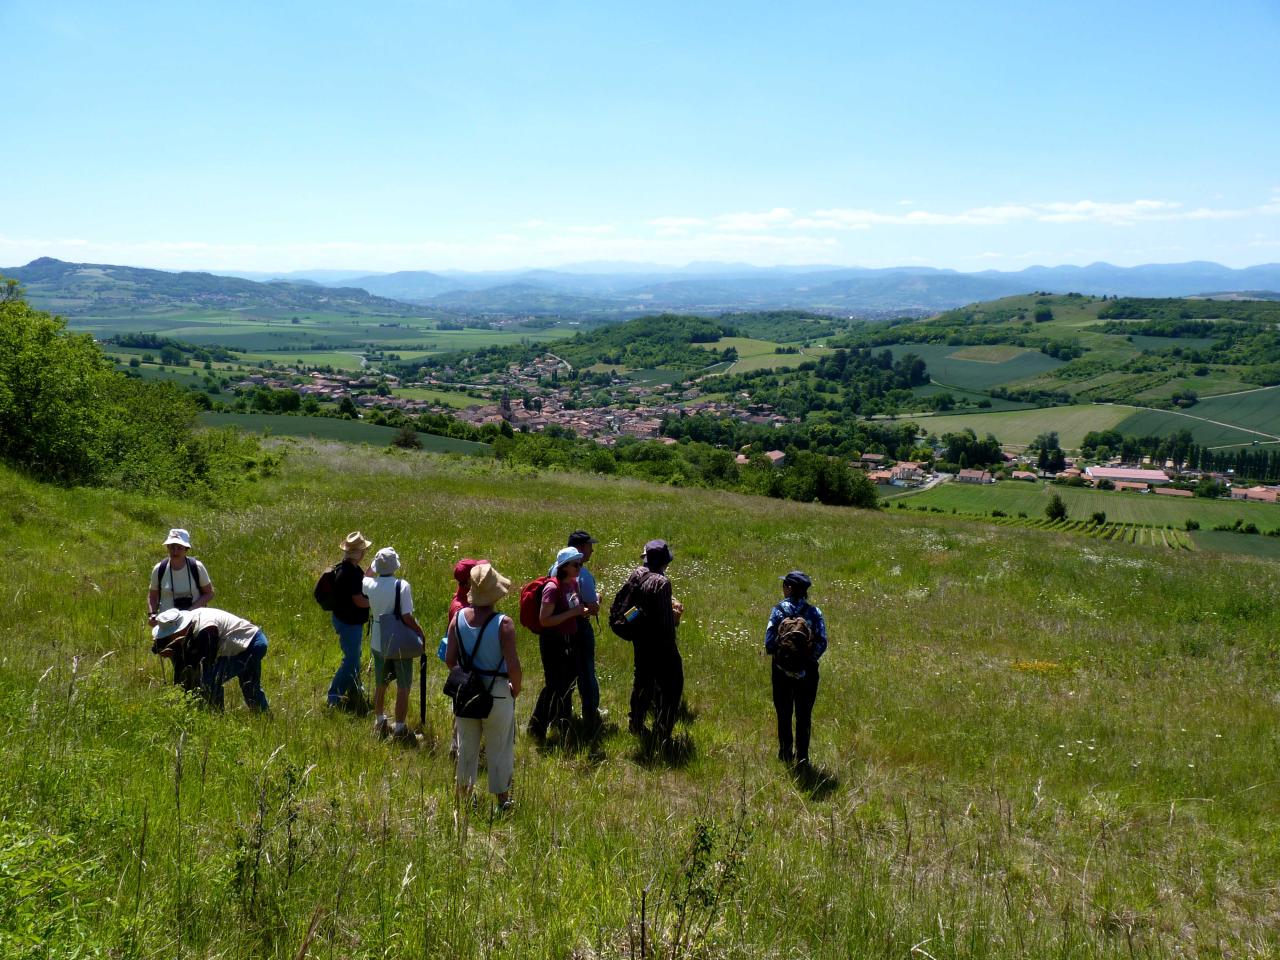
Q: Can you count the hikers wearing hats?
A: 10